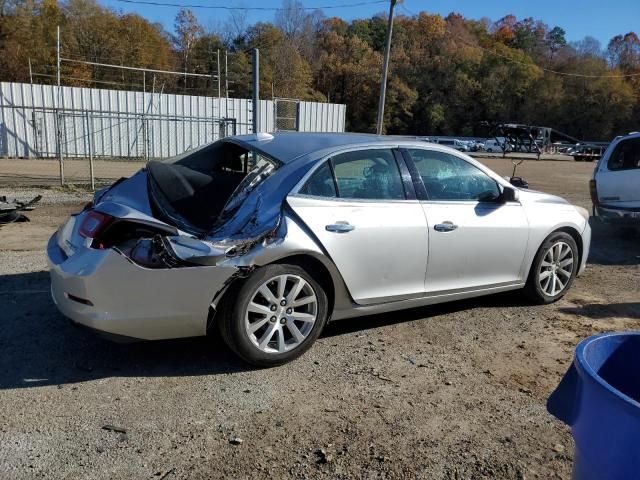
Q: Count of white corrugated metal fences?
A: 1